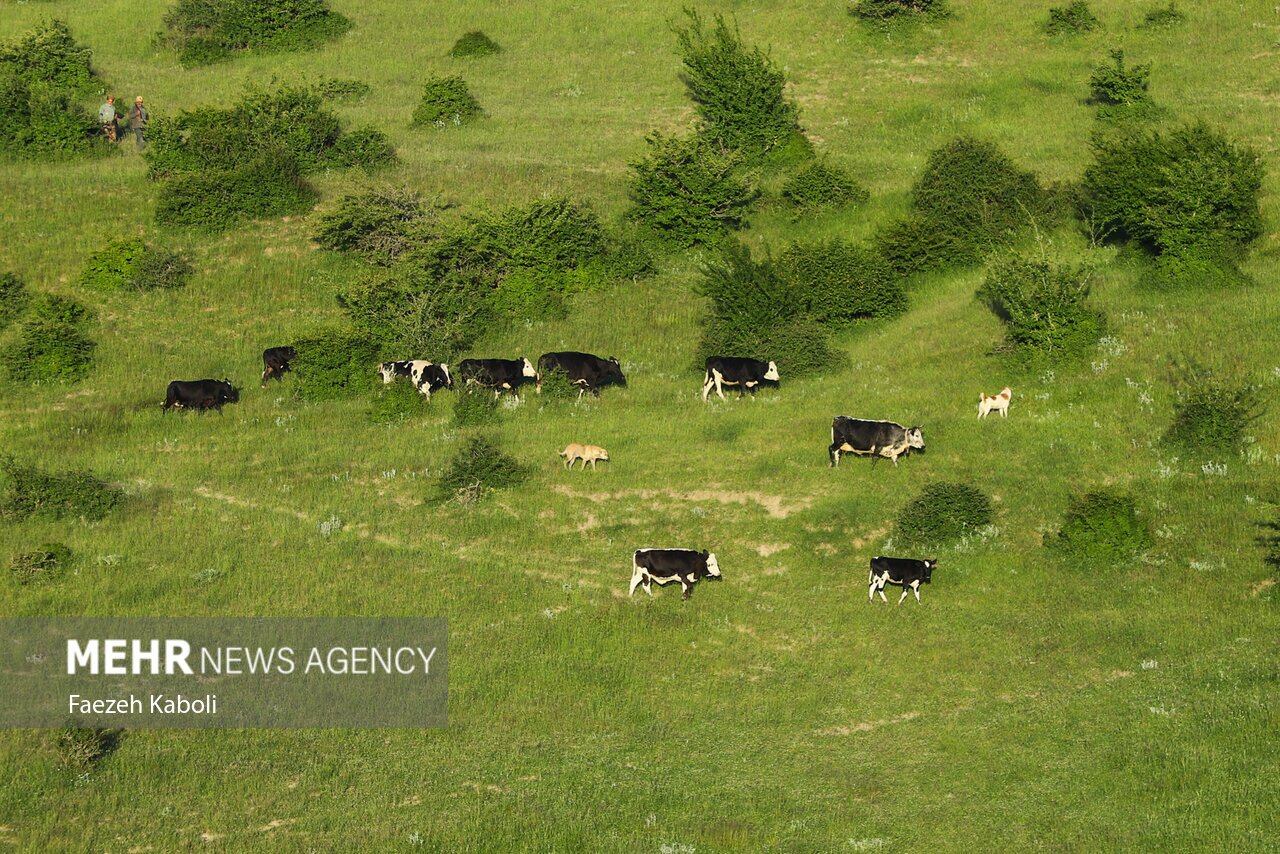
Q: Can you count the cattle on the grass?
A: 9